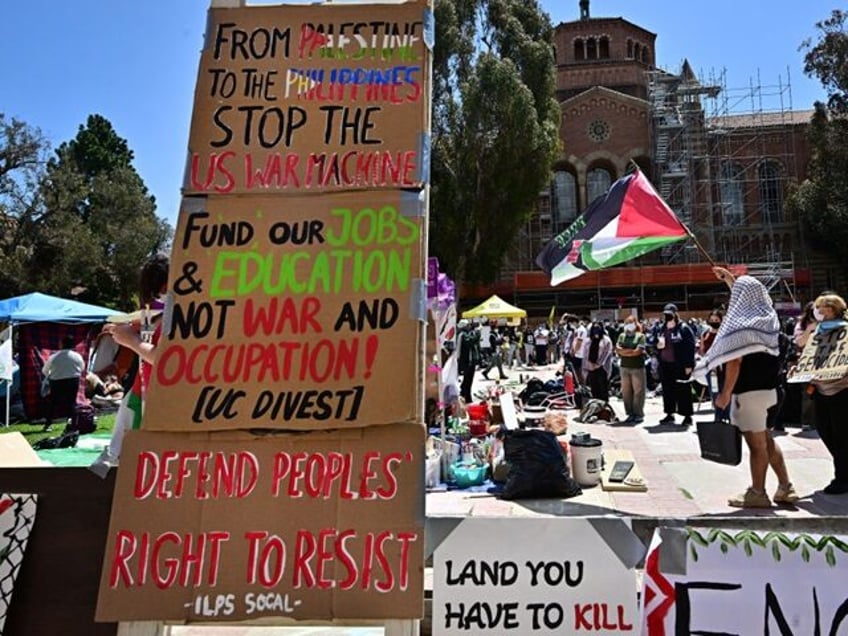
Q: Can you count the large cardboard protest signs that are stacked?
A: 3